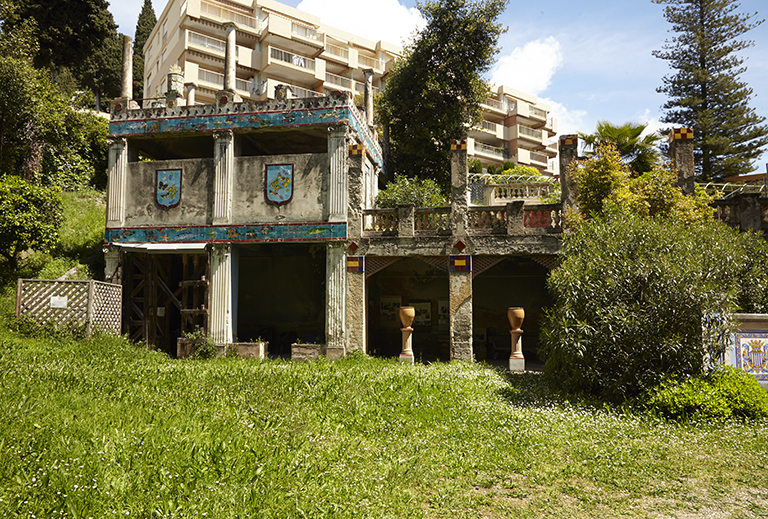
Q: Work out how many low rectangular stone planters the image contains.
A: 3